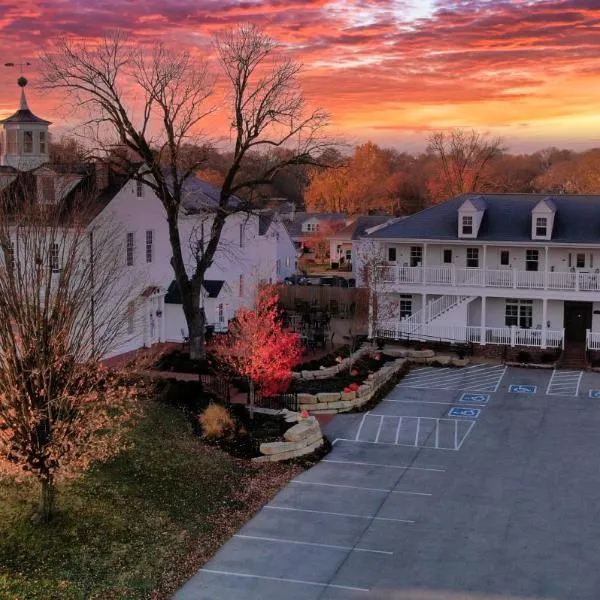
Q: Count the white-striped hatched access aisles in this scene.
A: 3